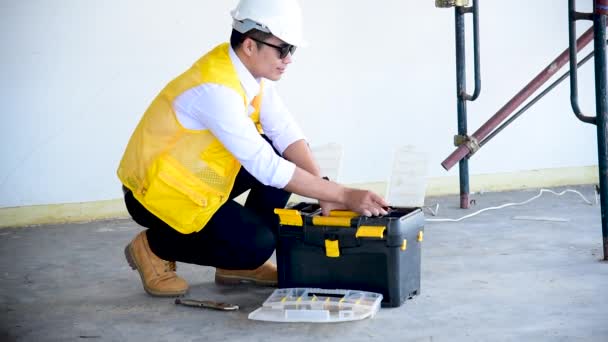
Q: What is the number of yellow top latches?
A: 2